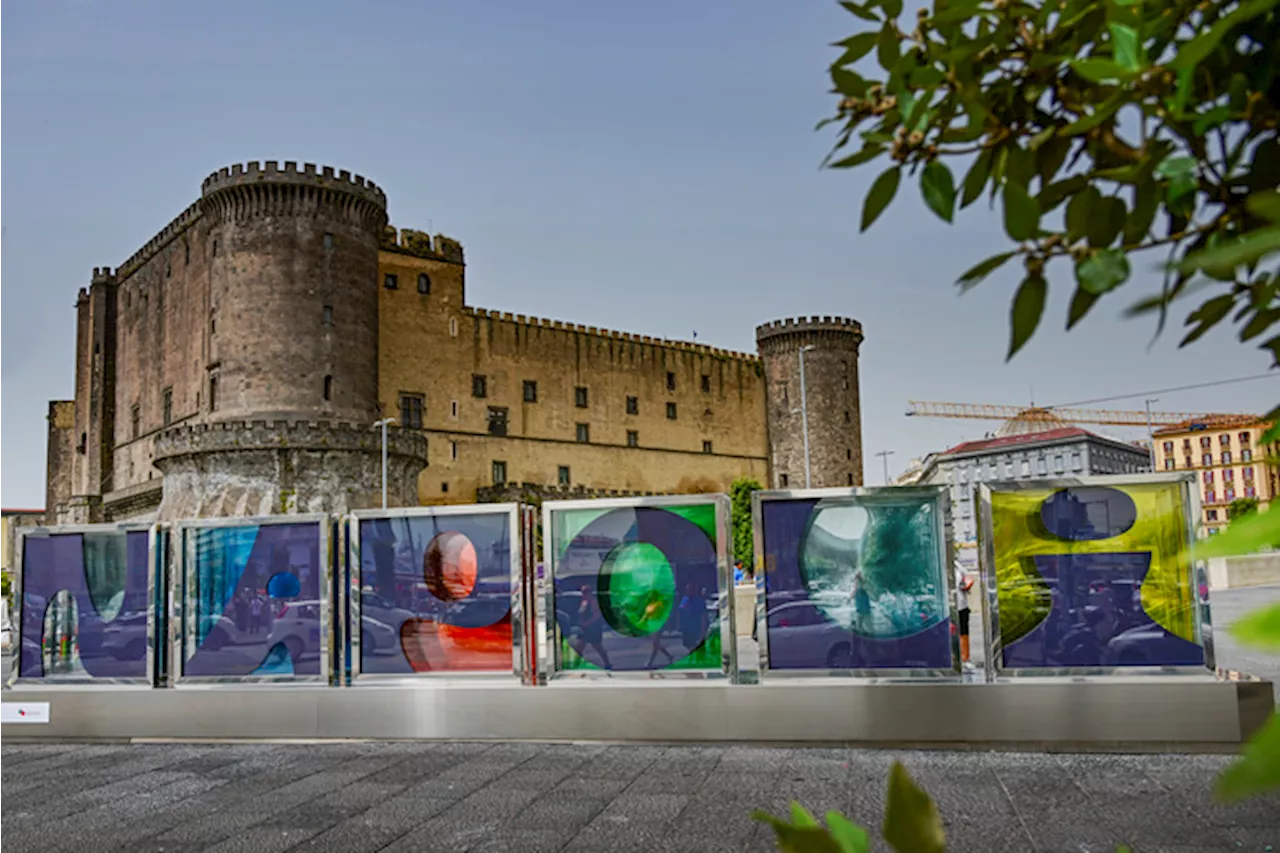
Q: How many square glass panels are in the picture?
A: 6